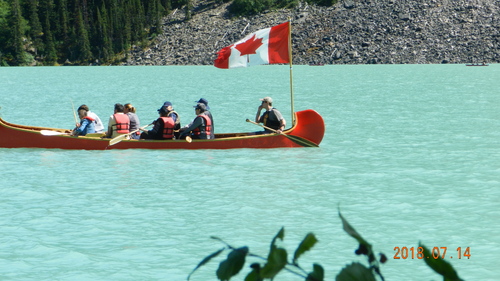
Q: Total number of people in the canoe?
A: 9